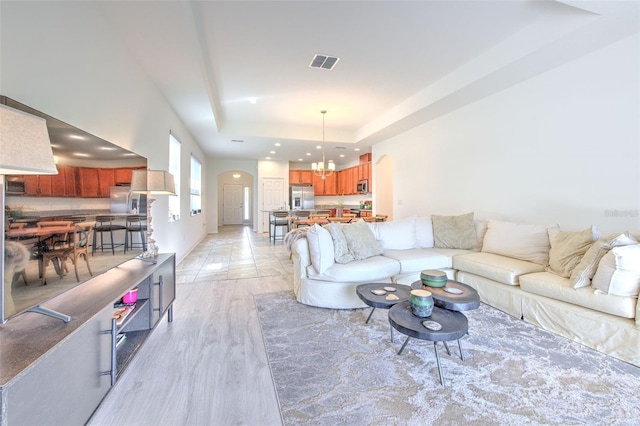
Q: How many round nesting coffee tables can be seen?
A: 3